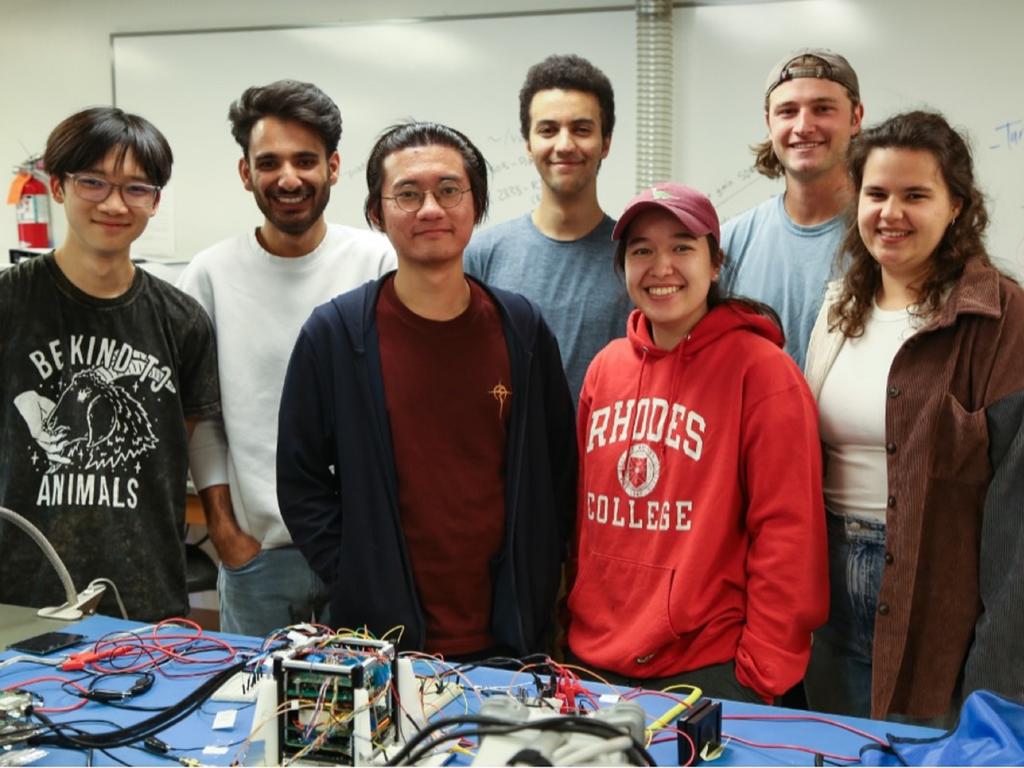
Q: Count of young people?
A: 7